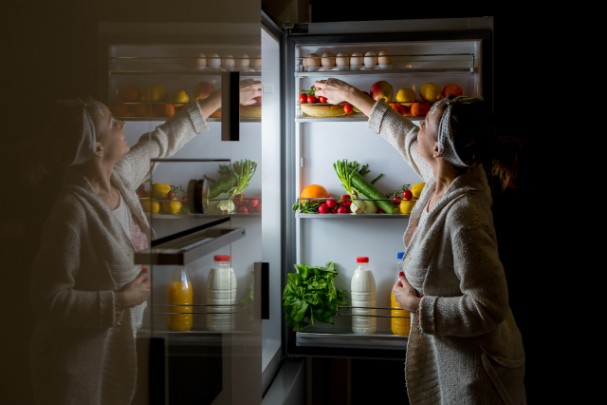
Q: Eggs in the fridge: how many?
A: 6